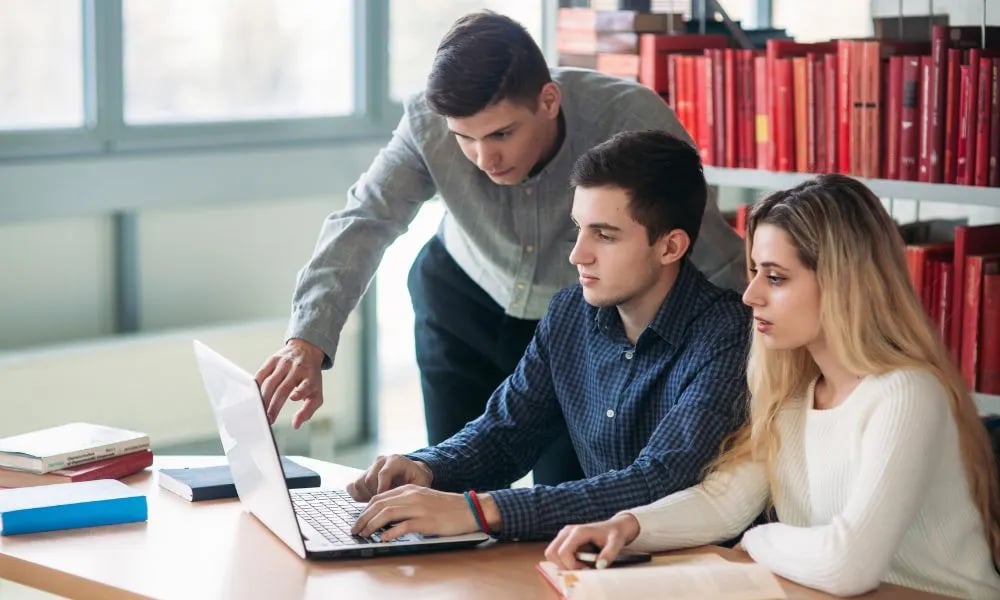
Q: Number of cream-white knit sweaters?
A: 1